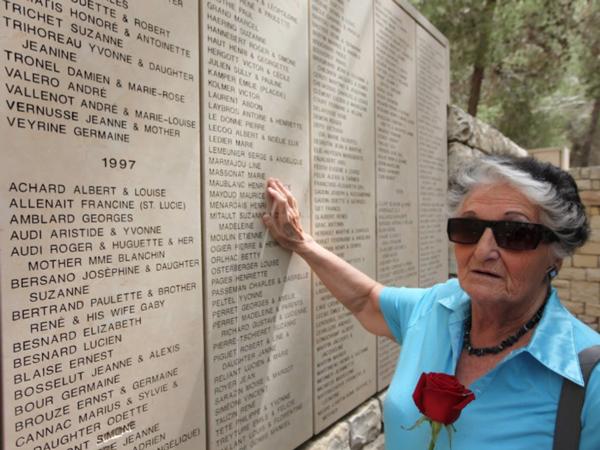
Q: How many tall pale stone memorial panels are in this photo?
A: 5